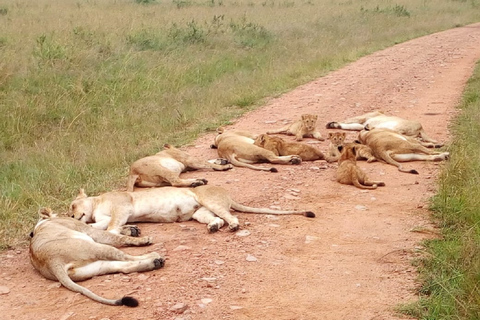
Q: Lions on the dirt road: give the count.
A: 10